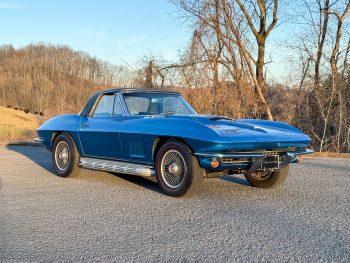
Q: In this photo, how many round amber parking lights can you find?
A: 2